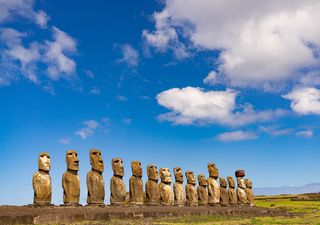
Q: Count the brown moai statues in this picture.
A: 15